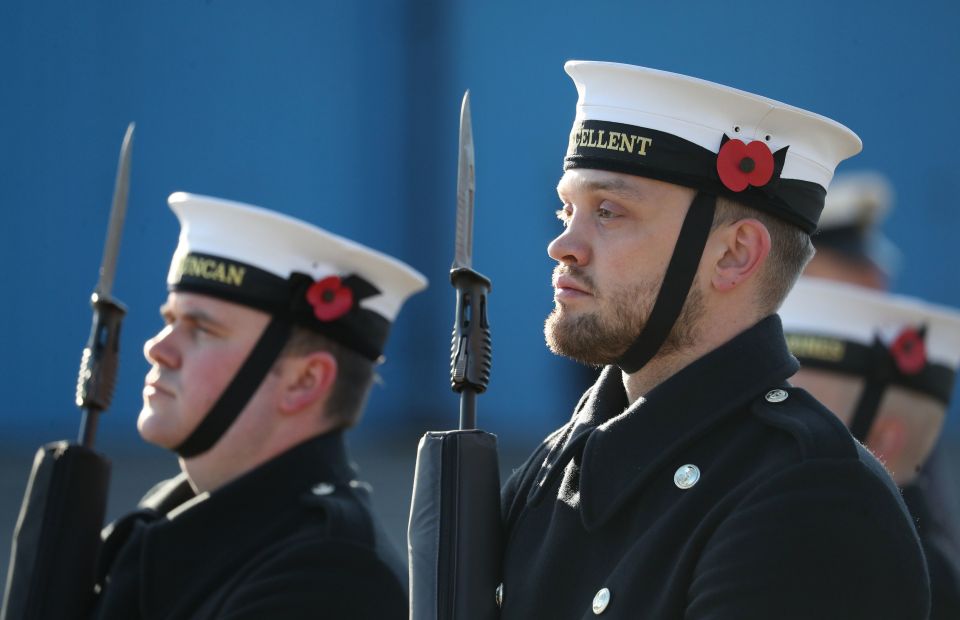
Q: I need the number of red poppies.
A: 3